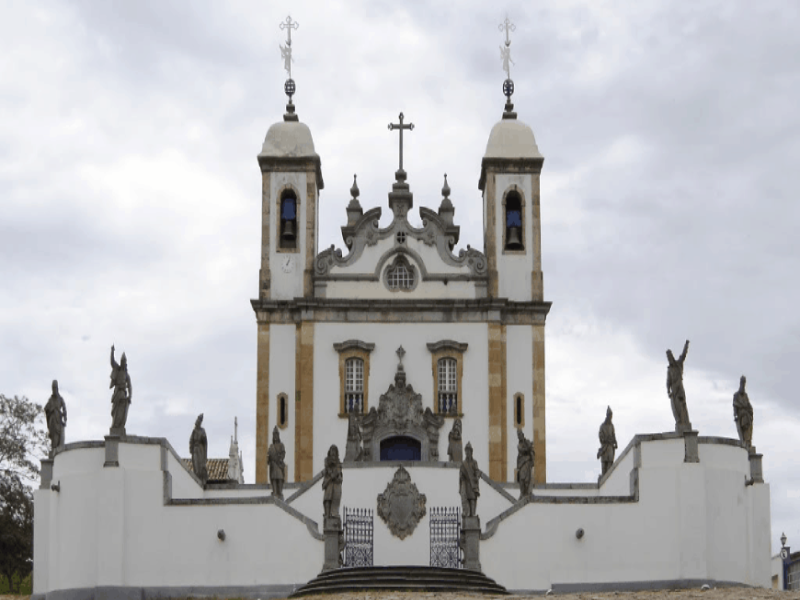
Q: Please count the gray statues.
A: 12